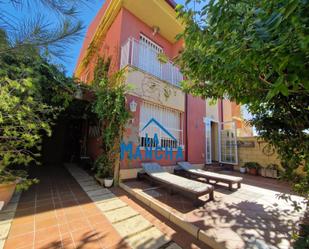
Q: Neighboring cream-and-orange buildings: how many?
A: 1